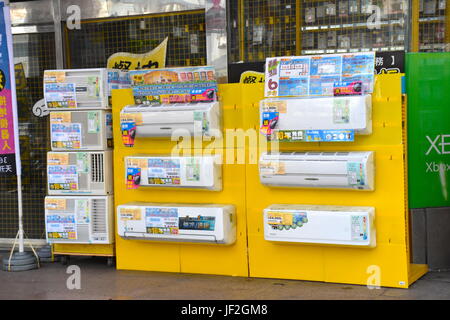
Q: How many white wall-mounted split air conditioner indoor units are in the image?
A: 6